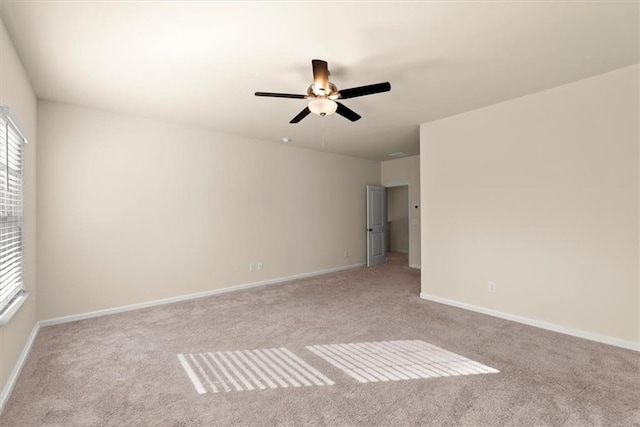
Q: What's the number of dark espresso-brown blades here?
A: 5